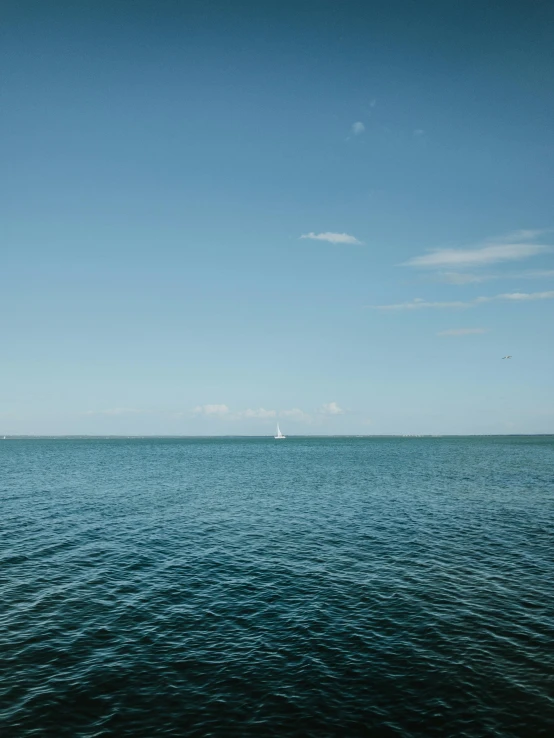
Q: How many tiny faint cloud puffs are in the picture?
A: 3